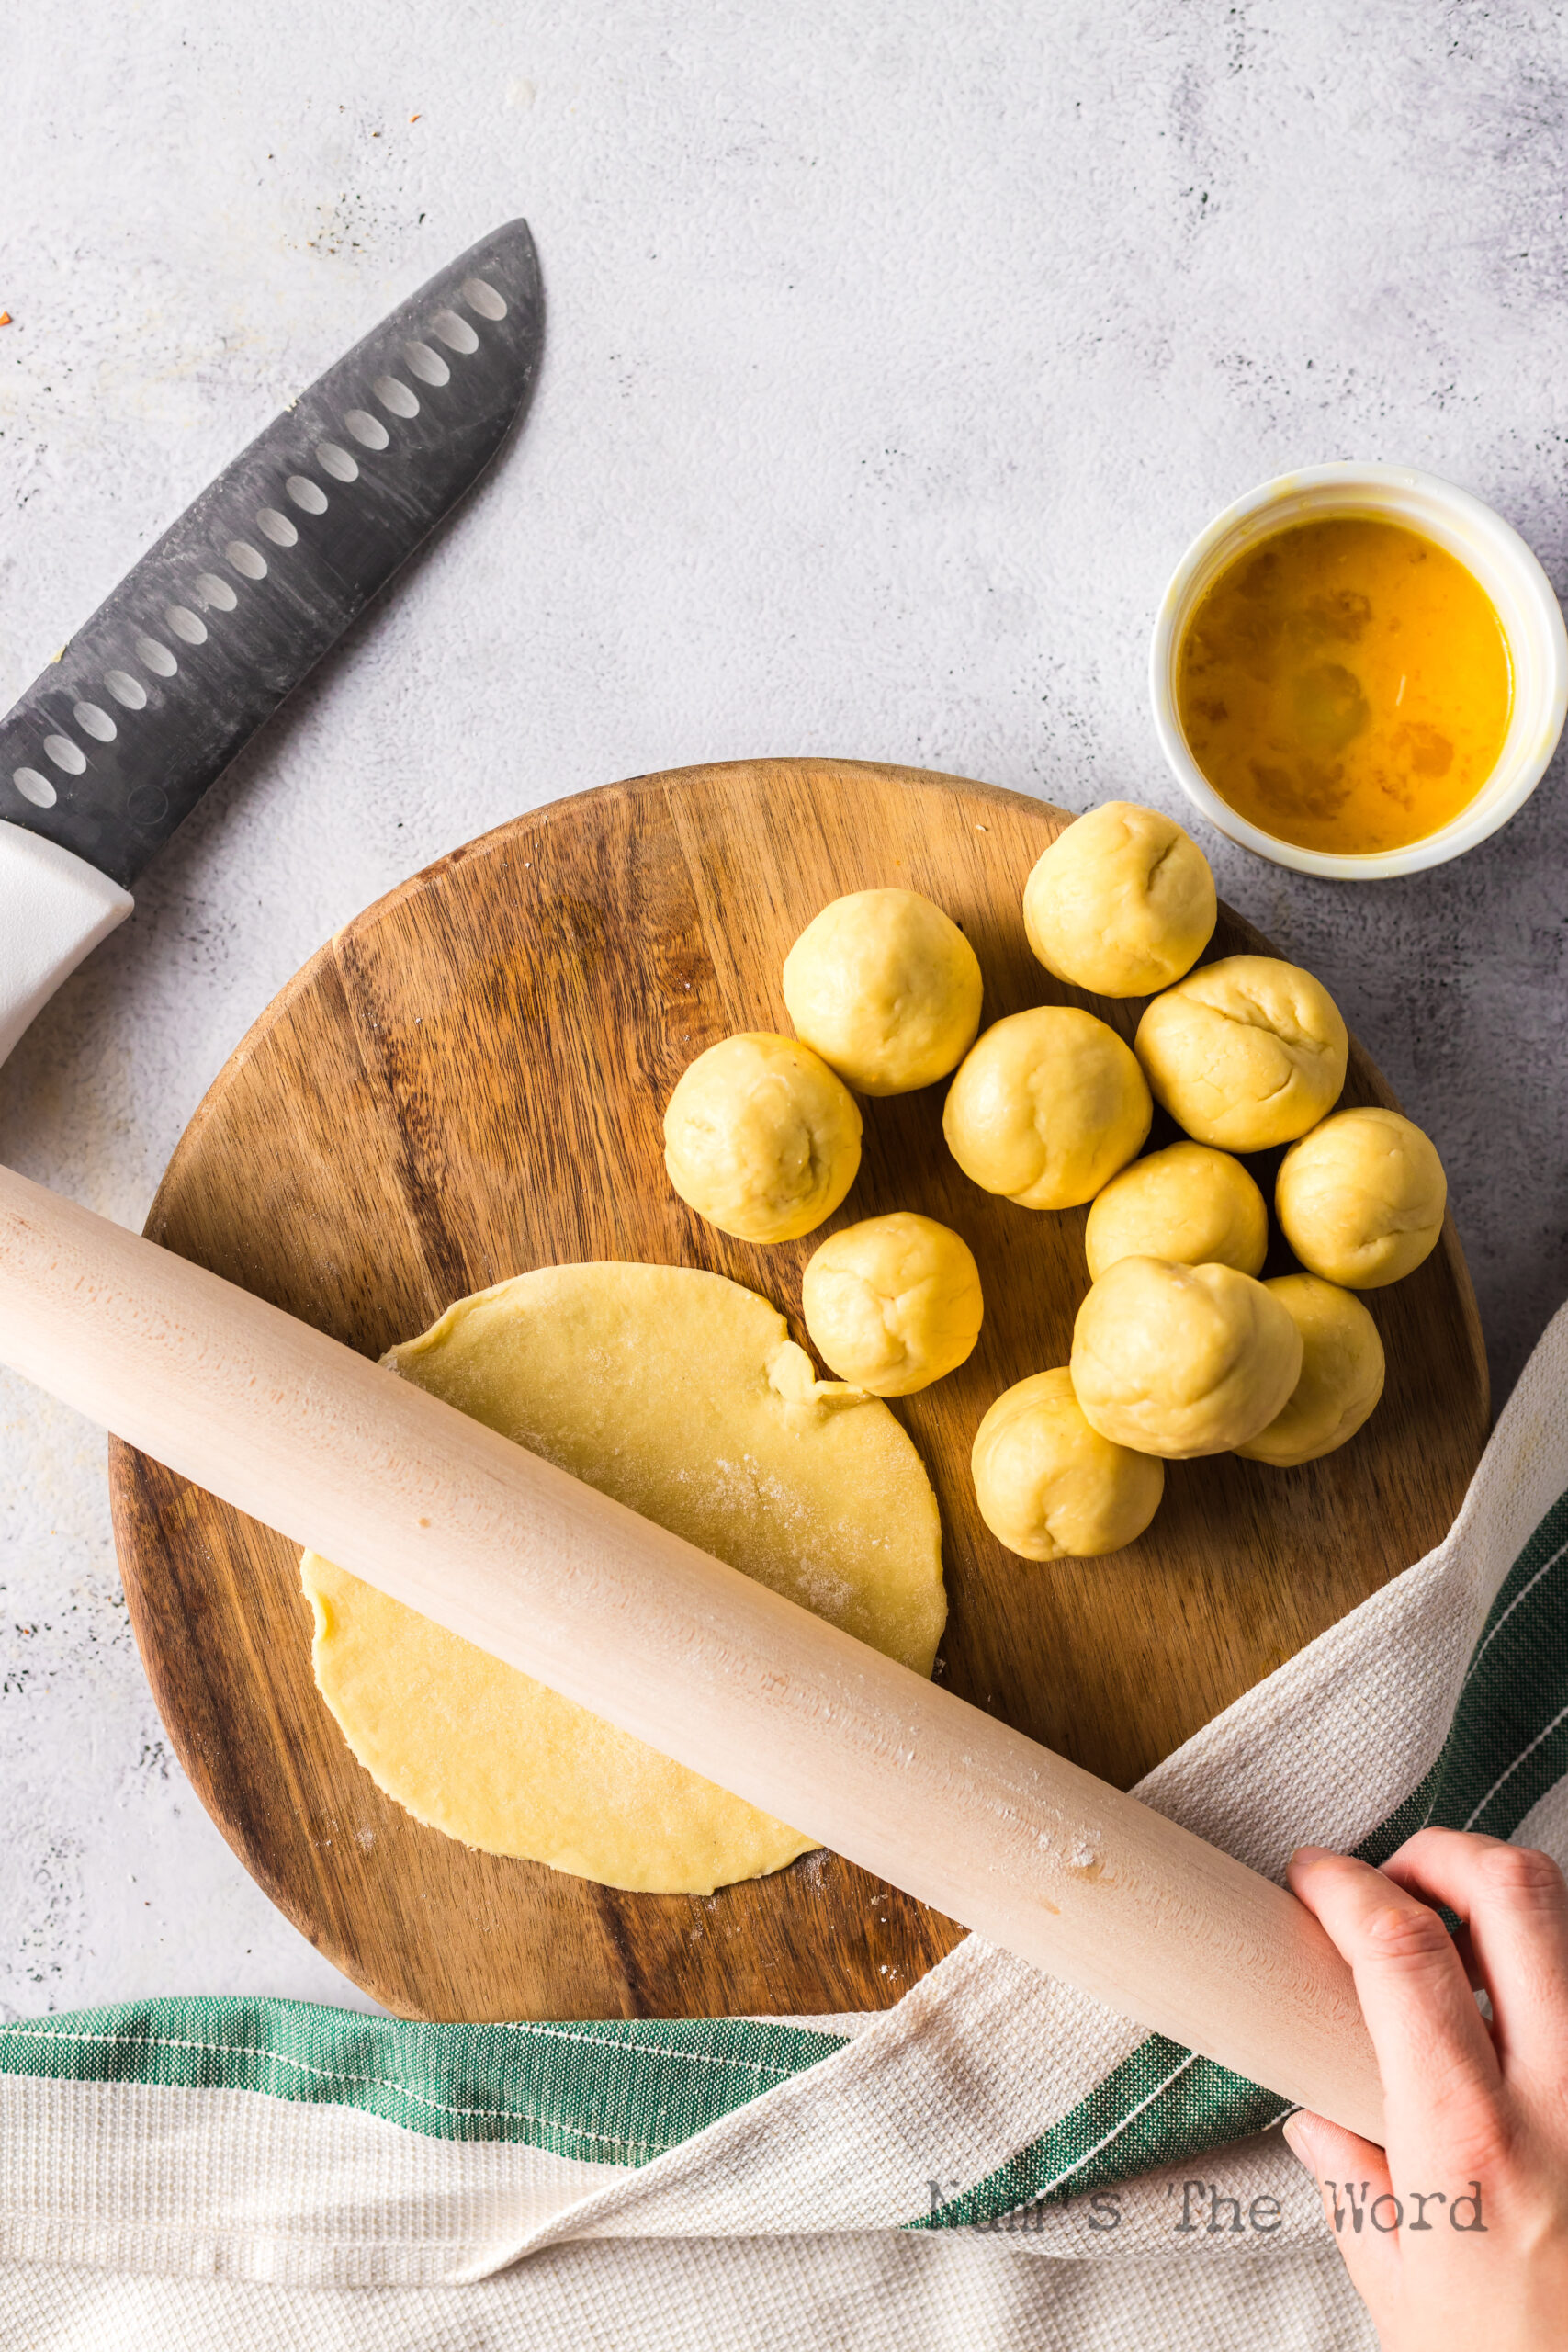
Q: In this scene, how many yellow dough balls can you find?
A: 11